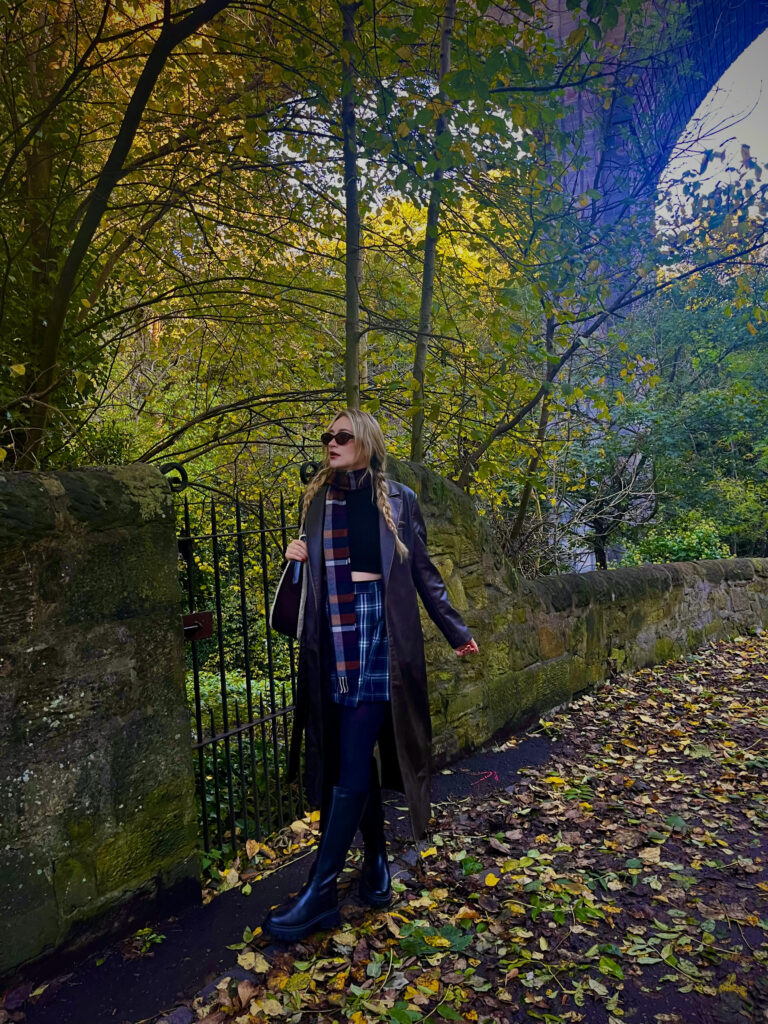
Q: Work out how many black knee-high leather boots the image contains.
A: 2